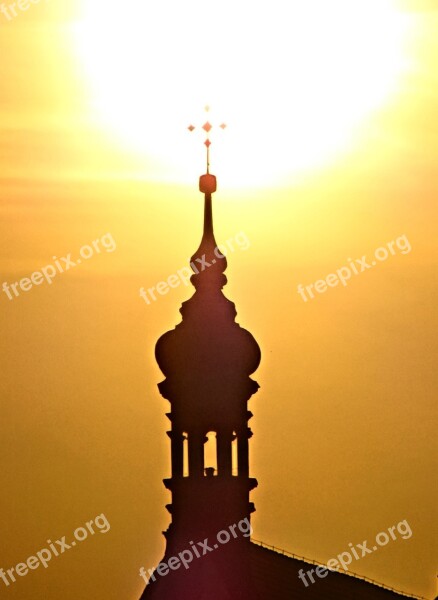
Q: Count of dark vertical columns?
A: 4